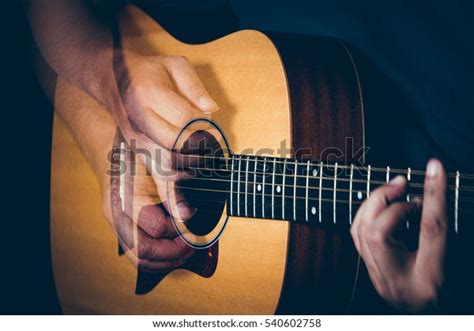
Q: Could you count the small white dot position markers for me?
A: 5